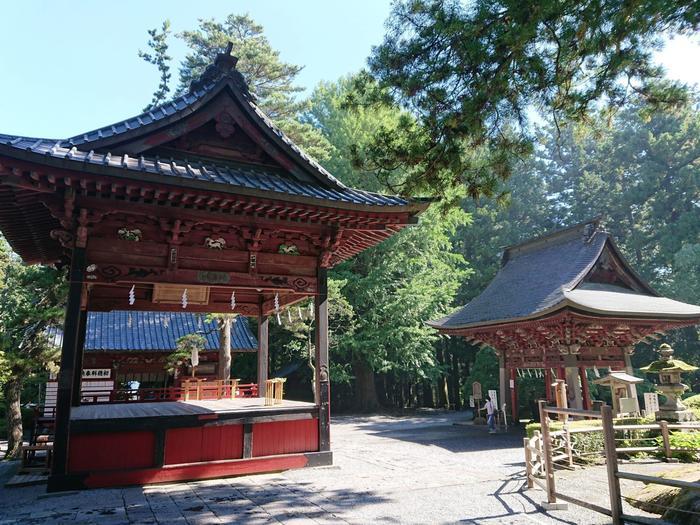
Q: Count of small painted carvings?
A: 3